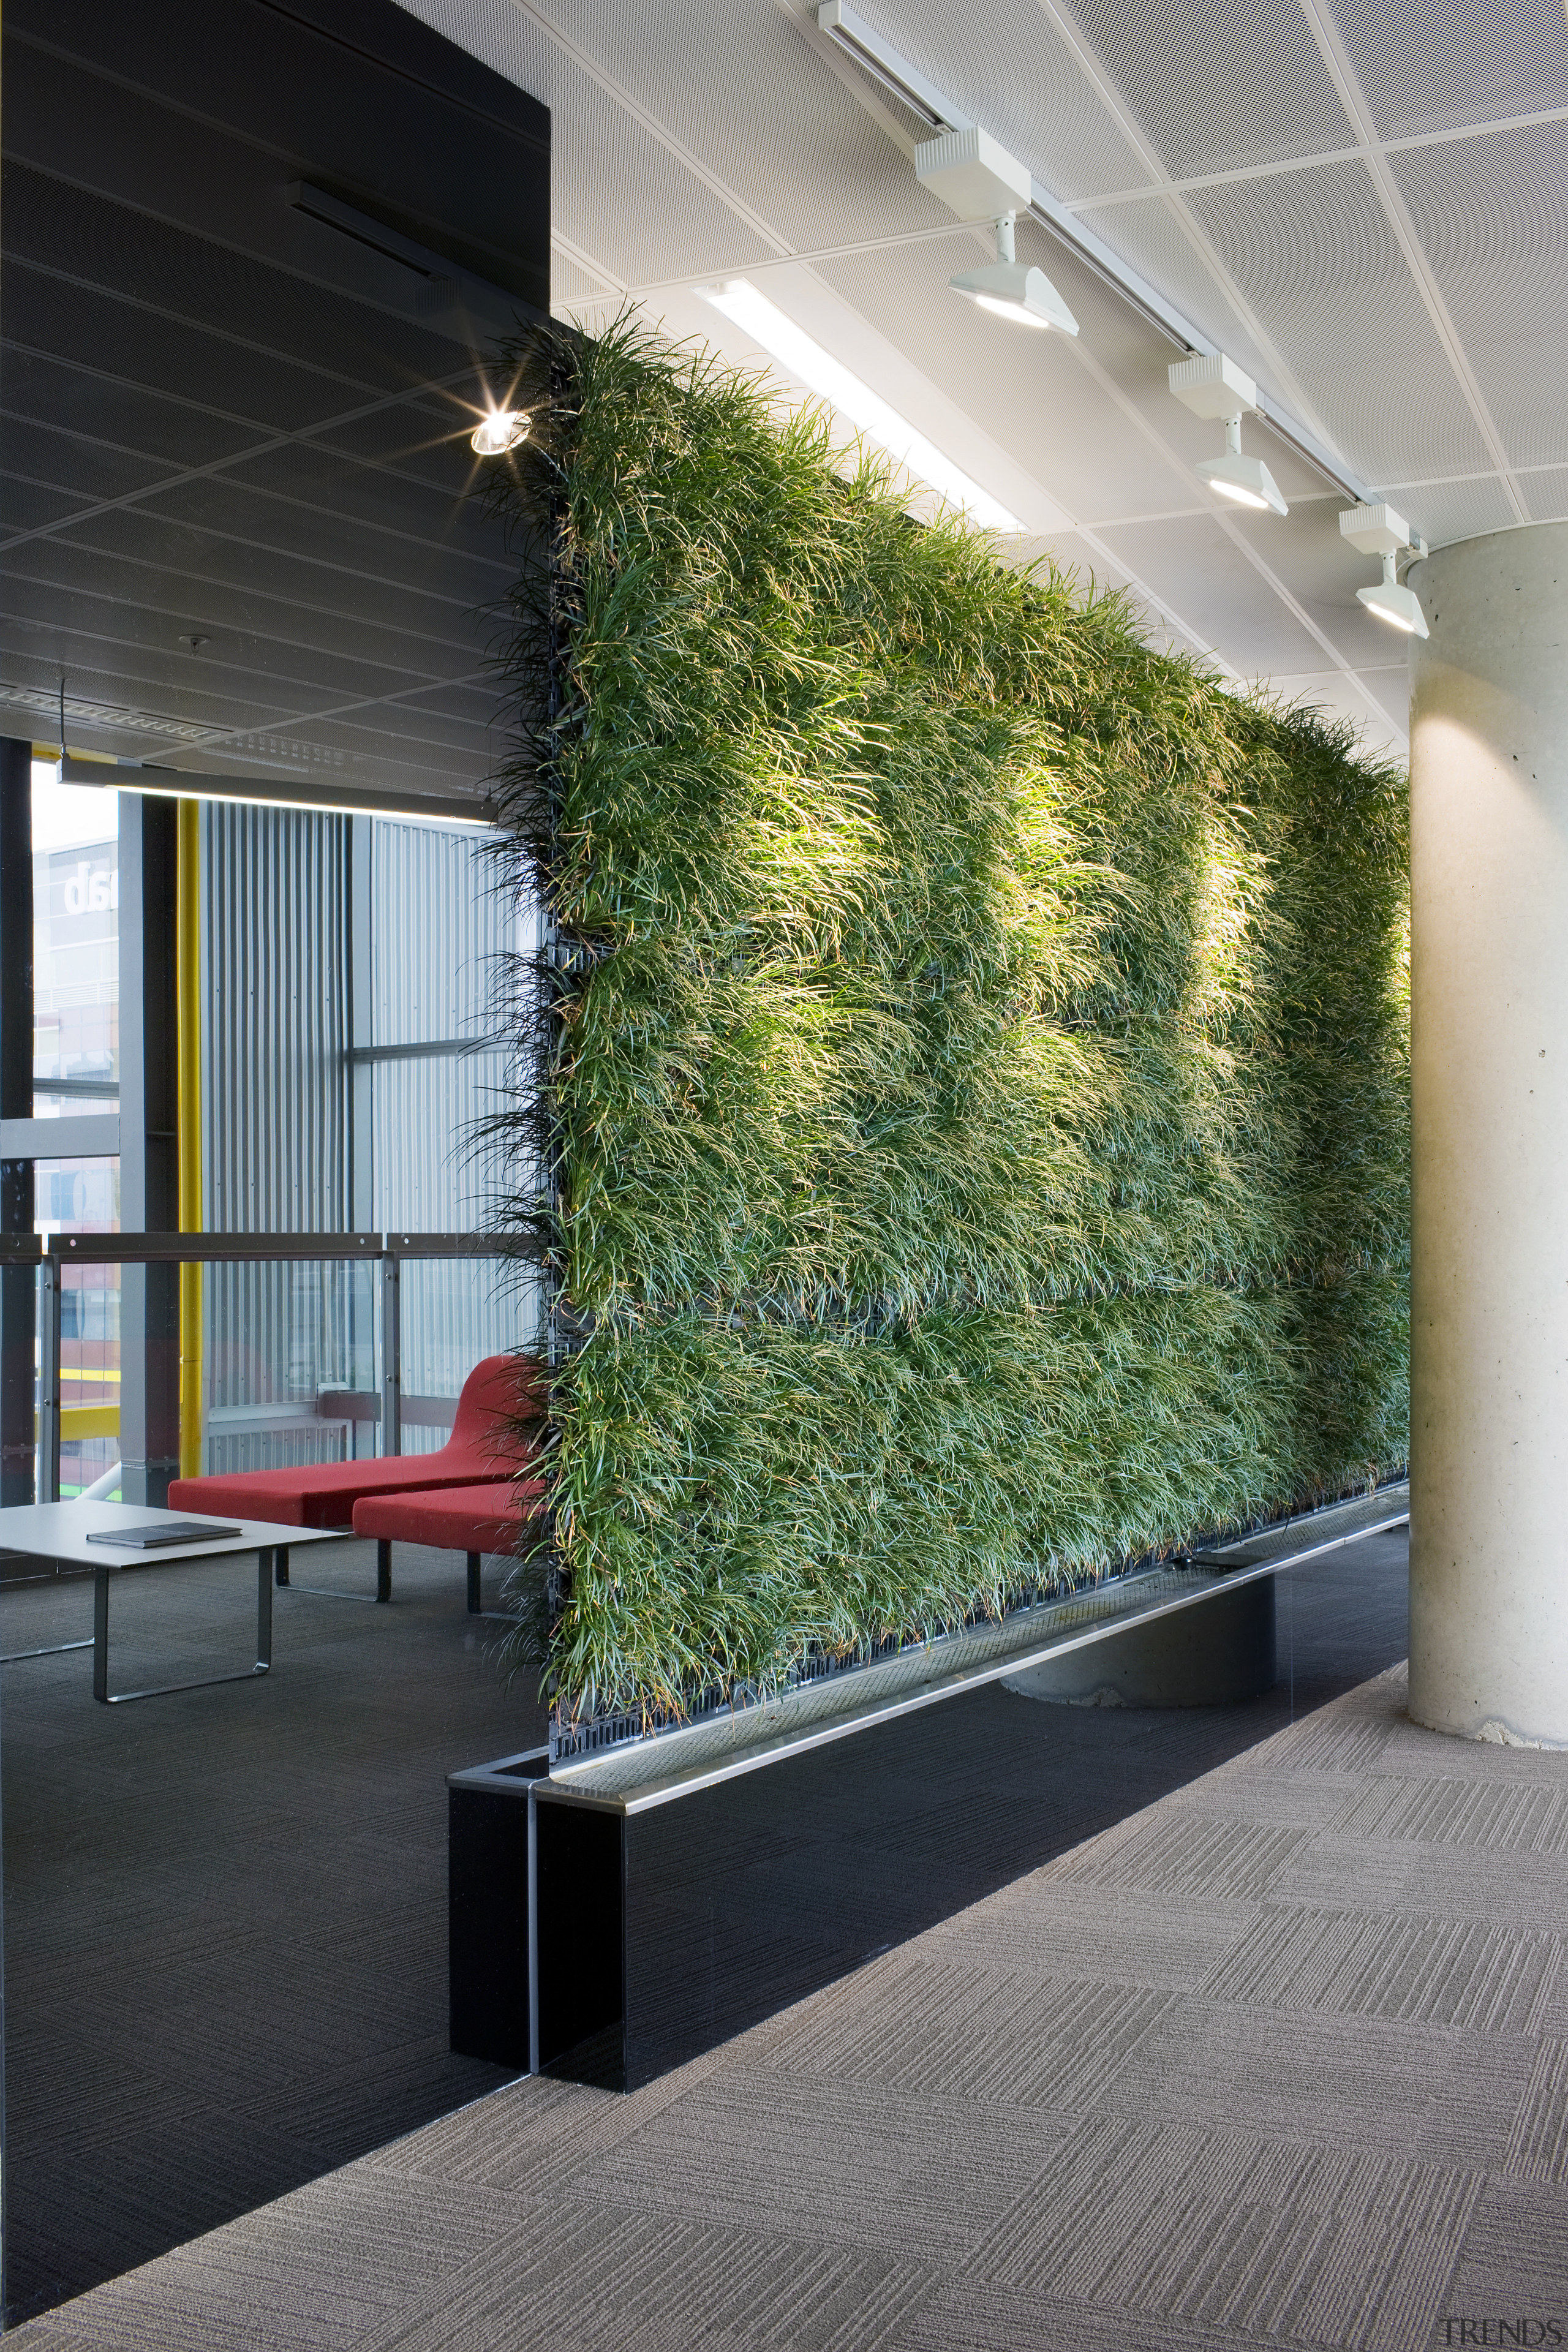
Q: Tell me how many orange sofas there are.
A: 0